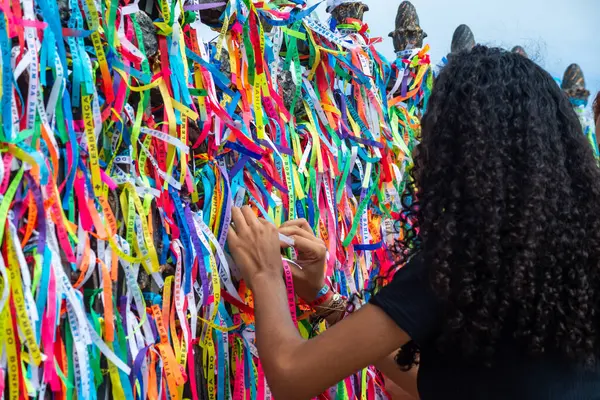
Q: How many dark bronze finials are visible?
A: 5